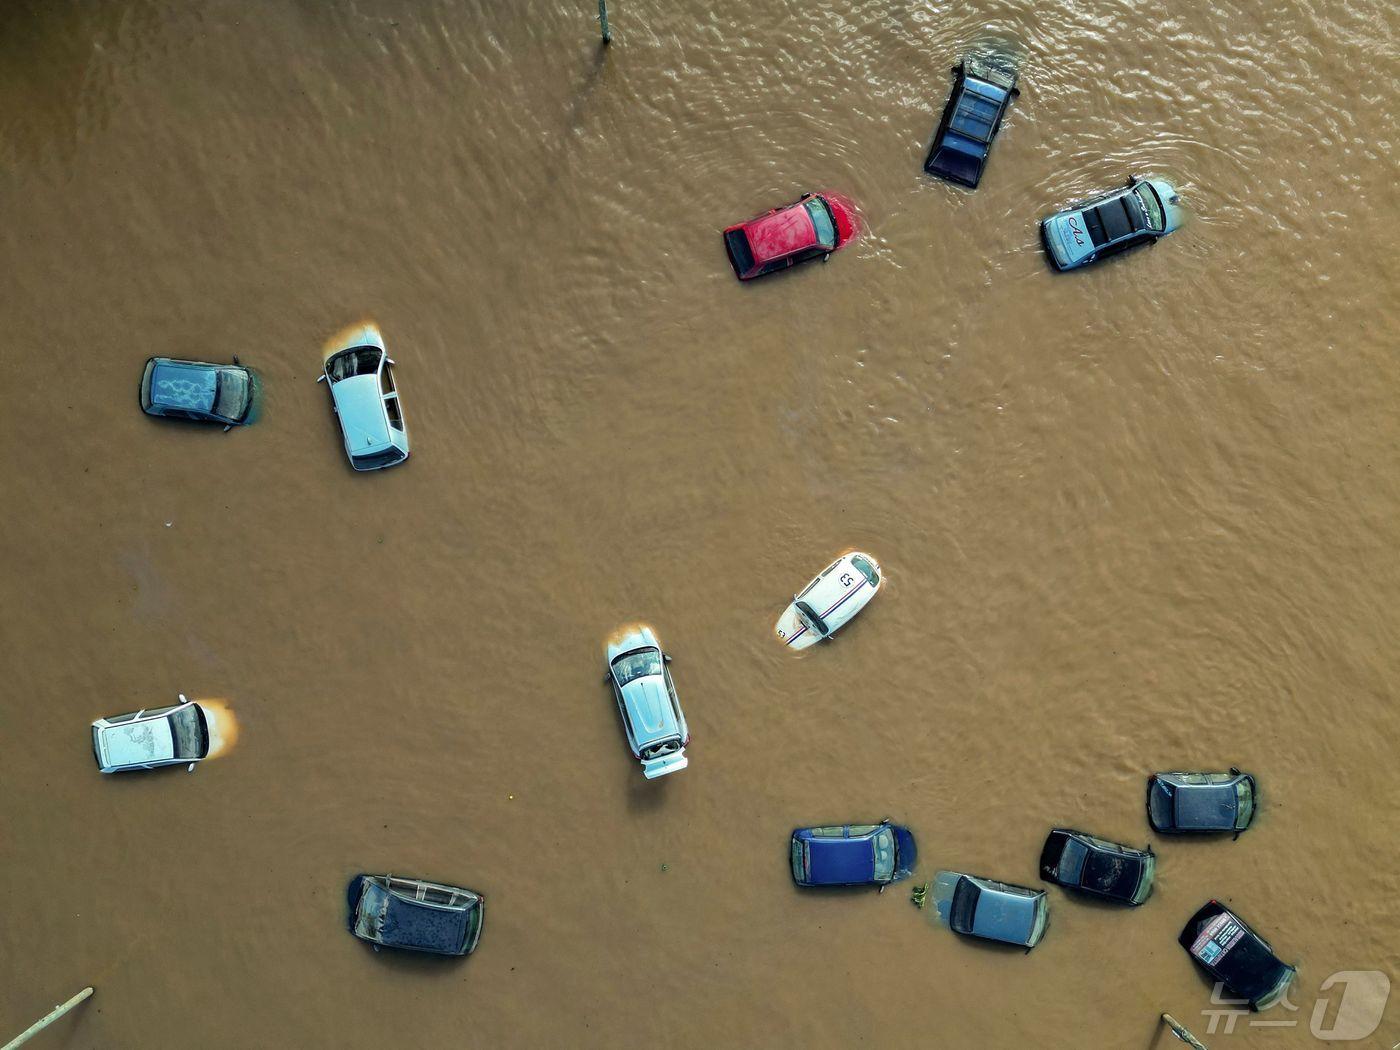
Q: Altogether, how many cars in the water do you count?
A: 14